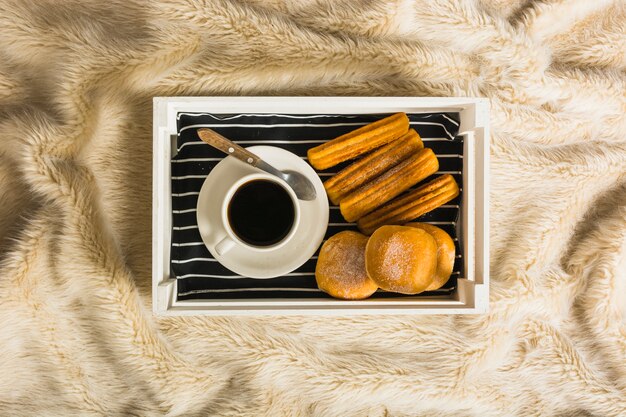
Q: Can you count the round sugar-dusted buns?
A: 3